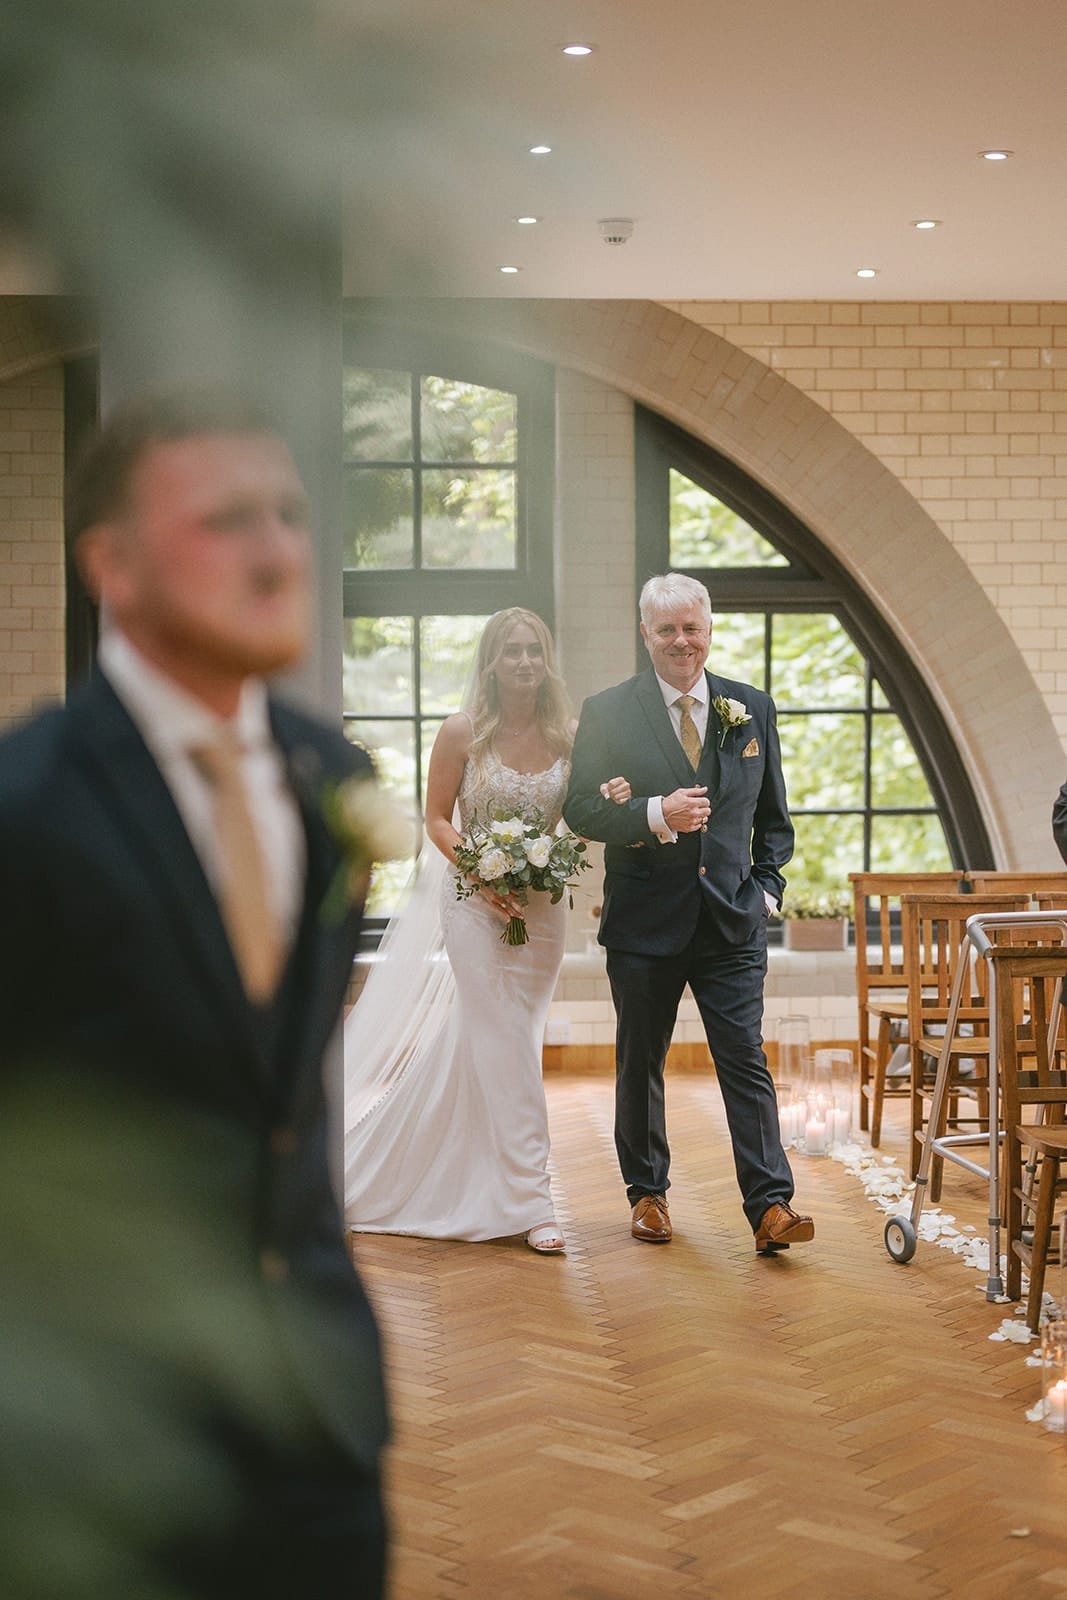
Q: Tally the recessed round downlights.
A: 7